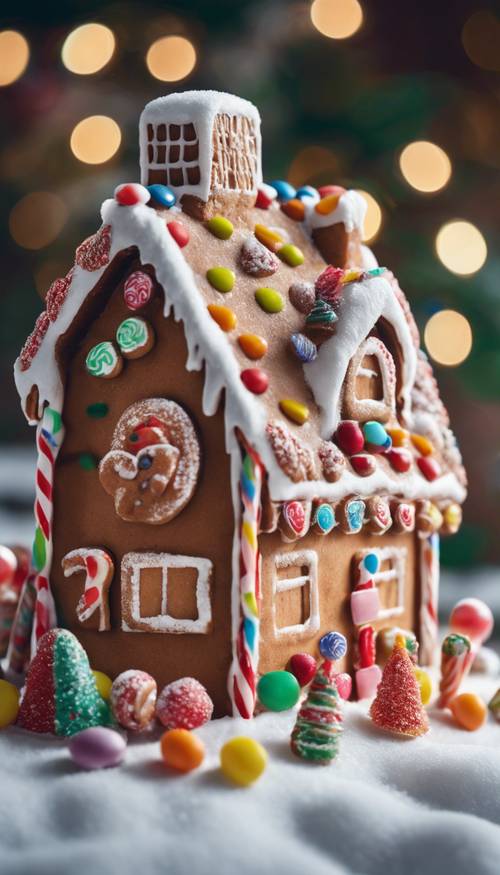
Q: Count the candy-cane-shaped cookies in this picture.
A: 1